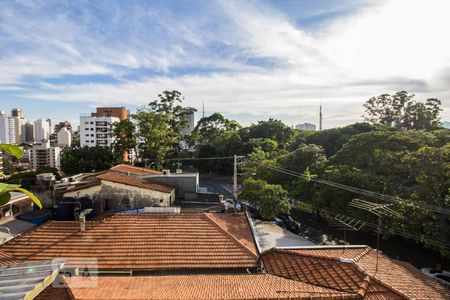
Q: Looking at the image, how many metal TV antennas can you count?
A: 2